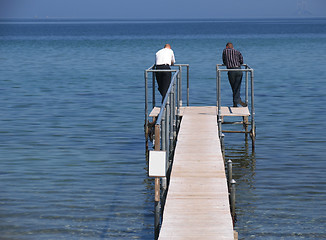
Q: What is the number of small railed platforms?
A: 2